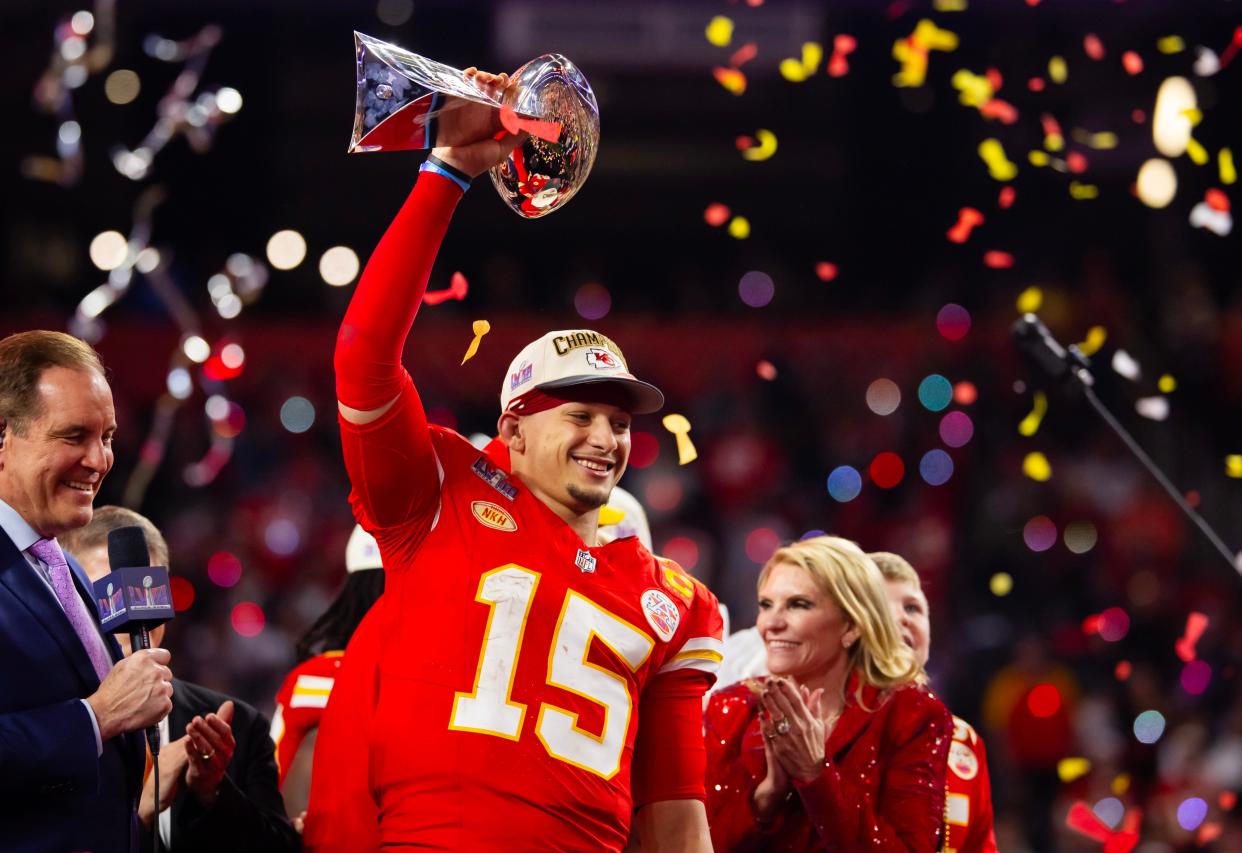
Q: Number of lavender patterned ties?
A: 1